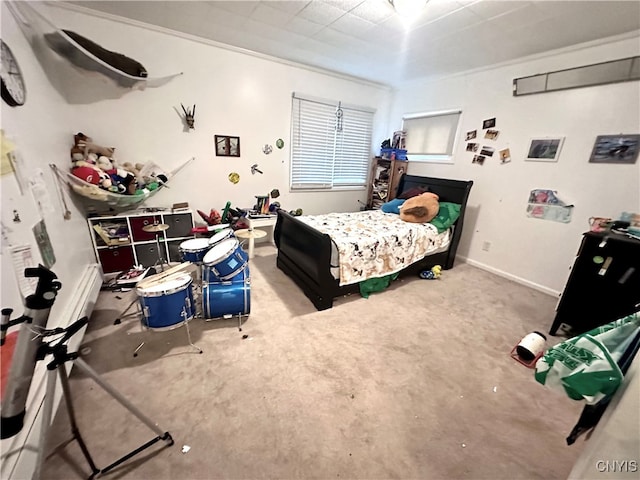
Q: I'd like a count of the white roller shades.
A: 1